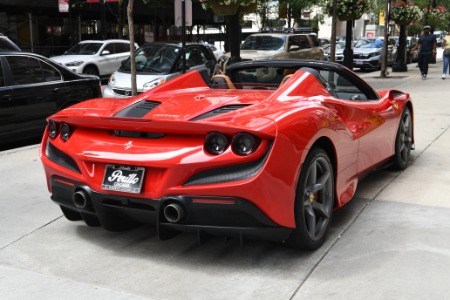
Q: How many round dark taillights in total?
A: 4